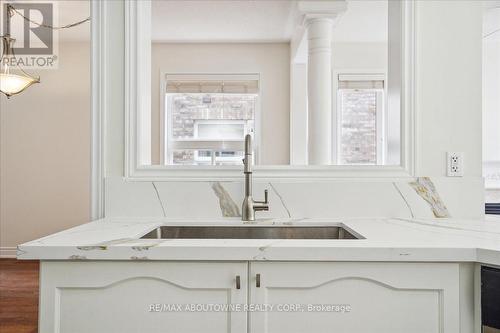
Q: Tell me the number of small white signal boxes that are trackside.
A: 0